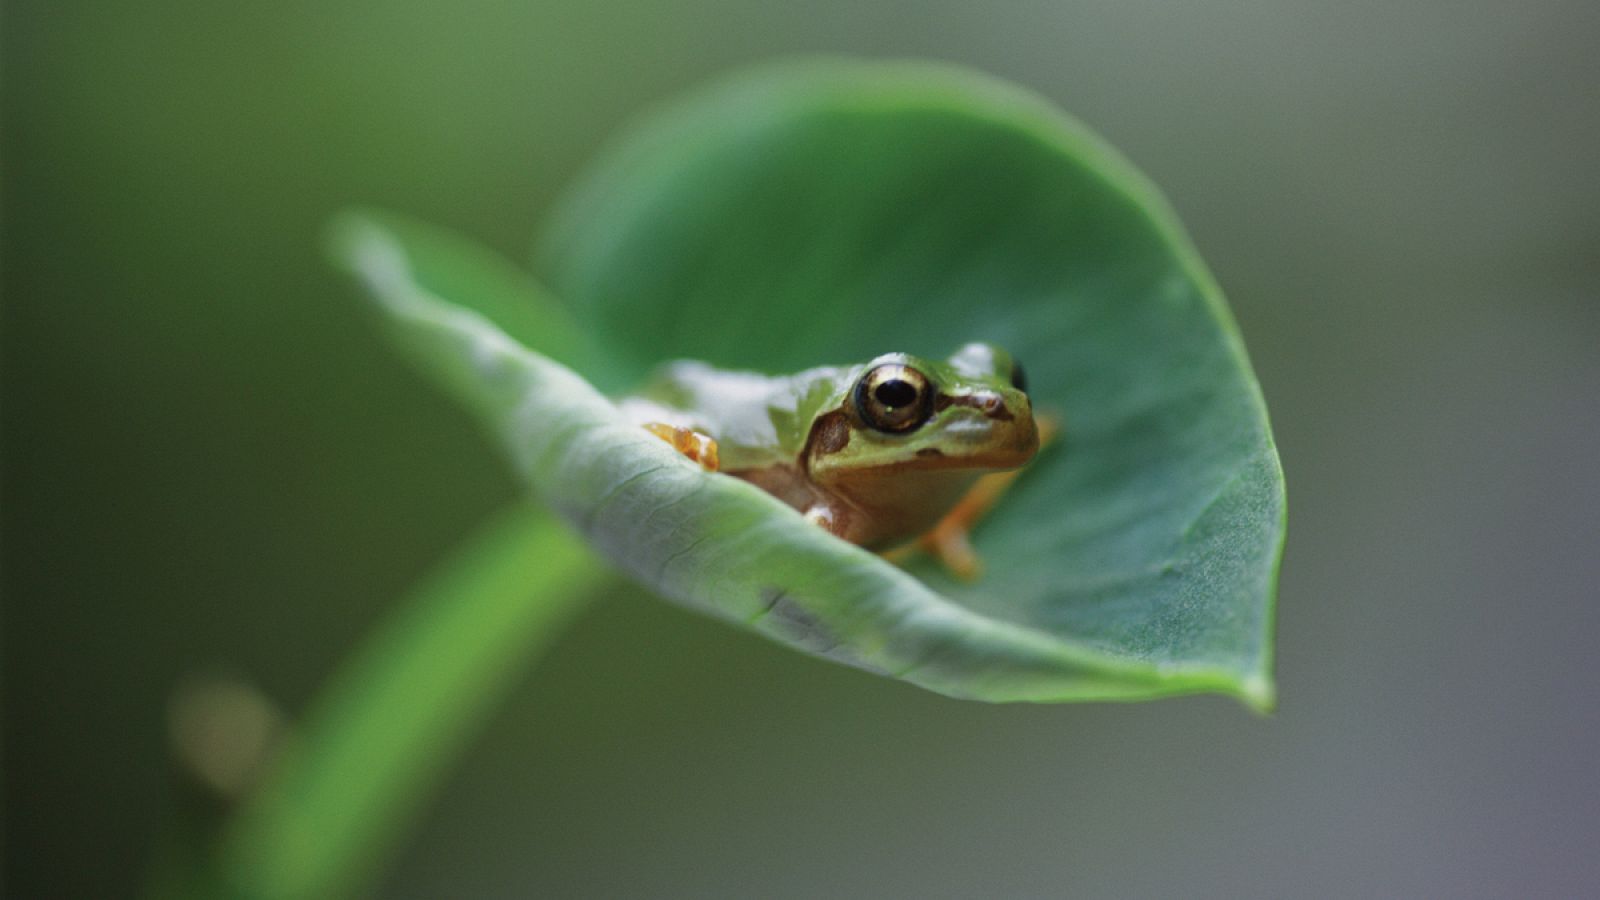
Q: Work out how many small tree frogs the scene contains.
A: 1